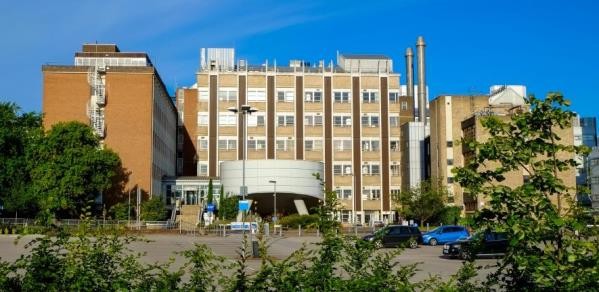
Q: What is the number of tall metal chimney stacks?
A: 2